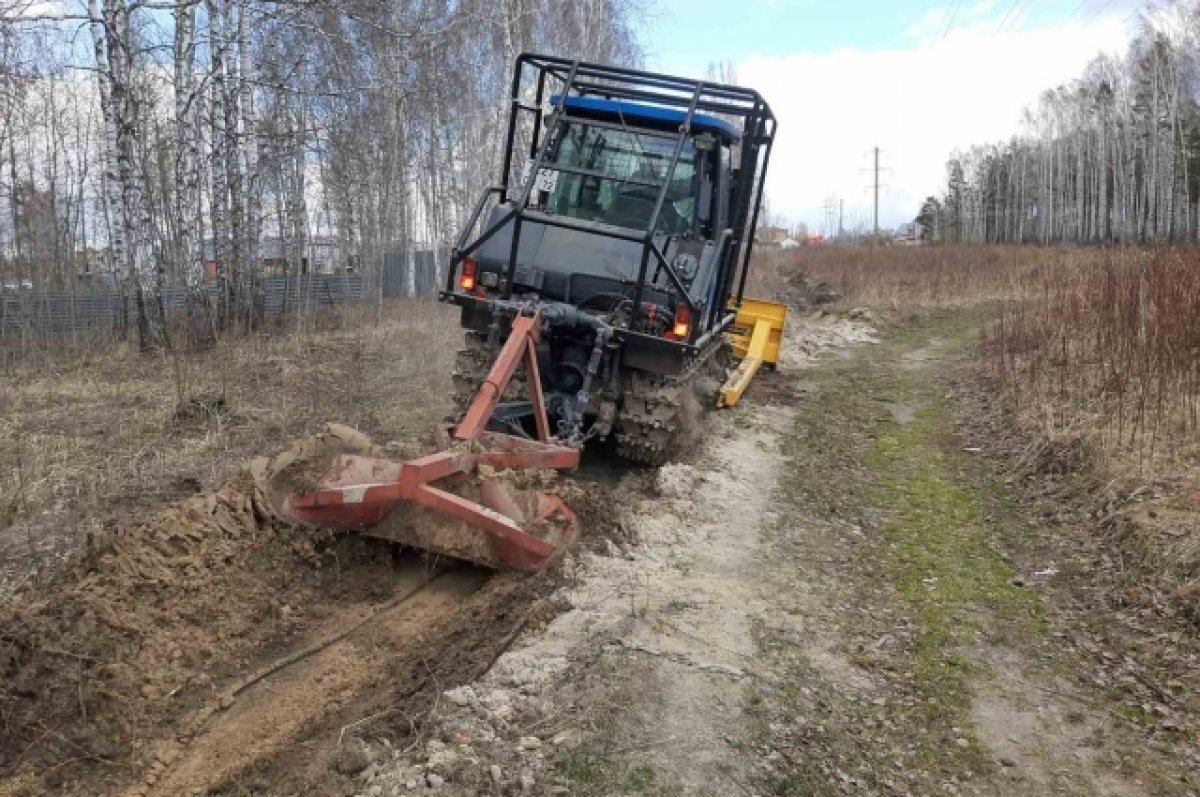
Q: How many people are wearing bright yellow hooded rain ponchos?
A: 0